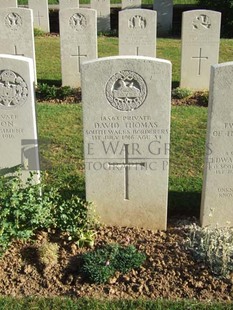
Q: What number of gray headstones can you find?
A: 13